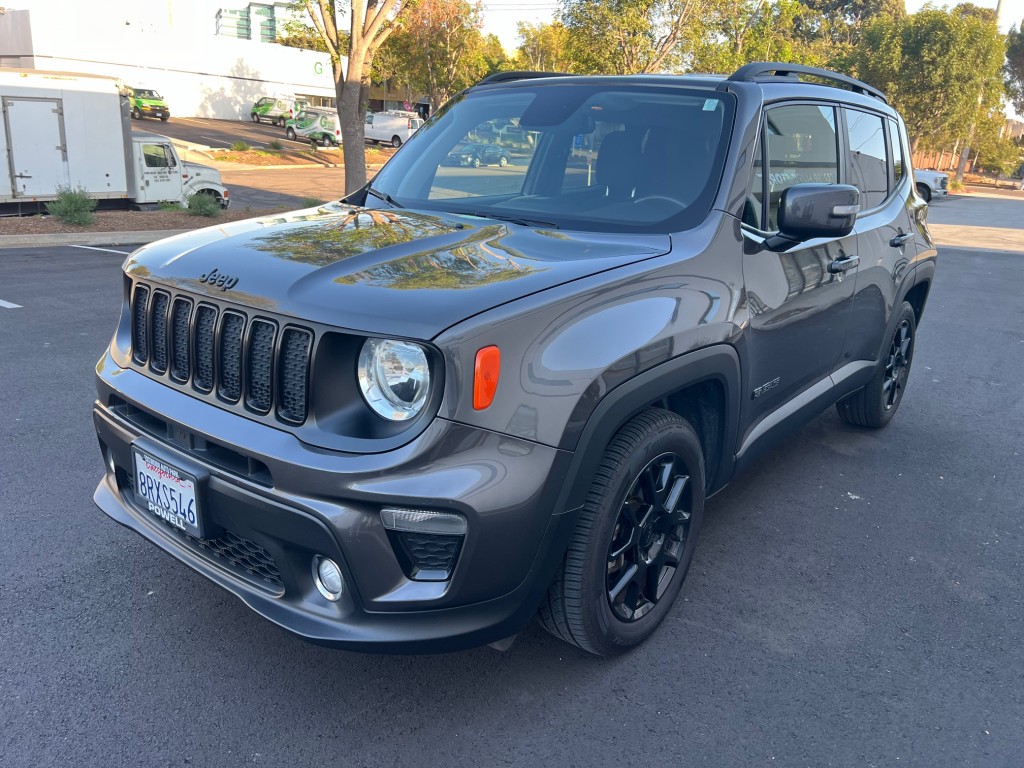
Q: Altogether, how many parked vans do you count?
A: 4